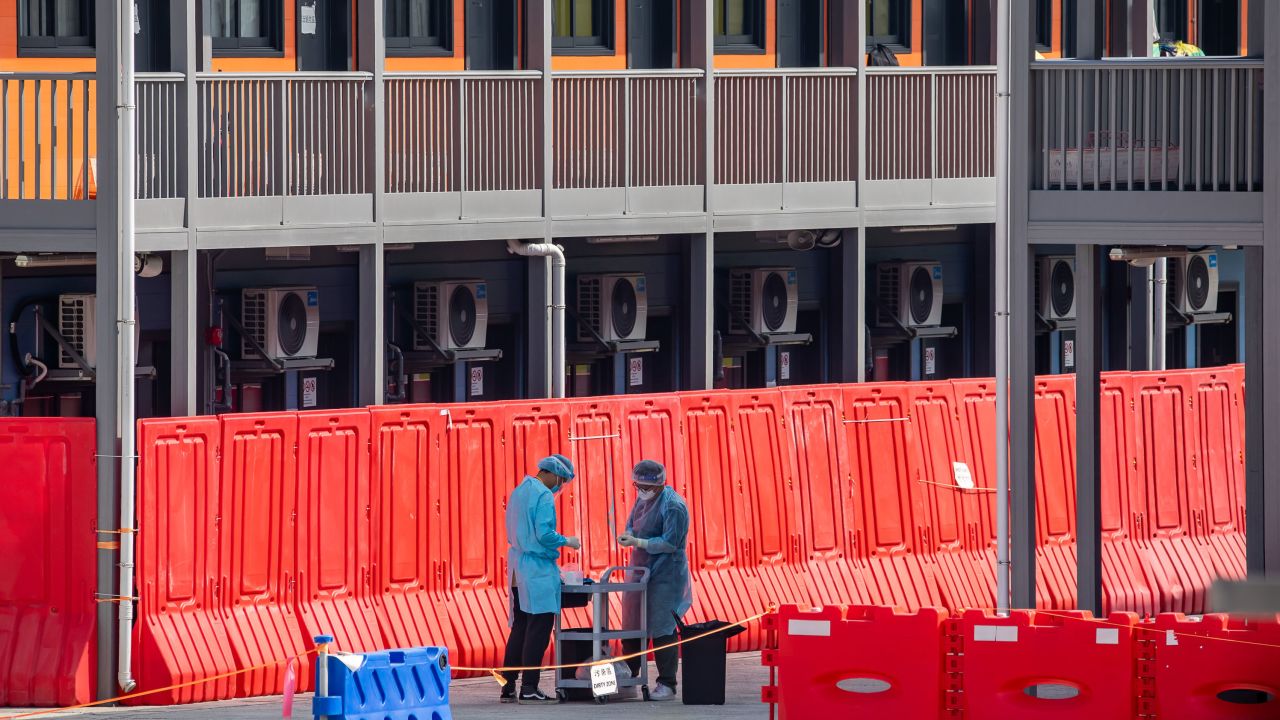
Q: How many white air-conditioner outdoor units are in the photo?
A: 8